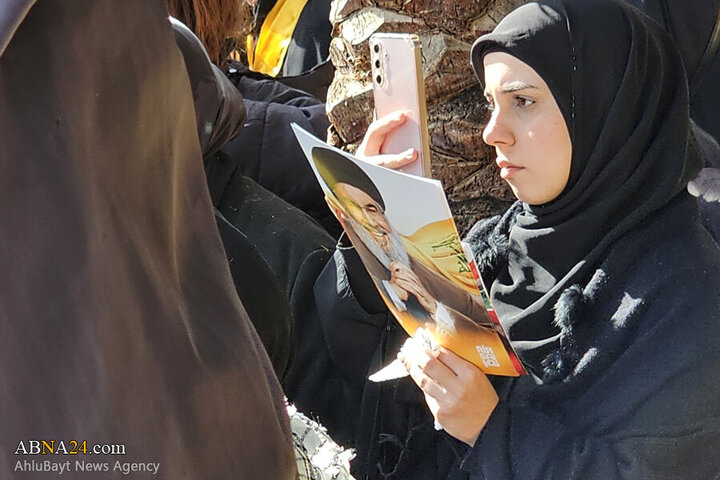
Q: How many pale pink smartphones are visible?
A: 1